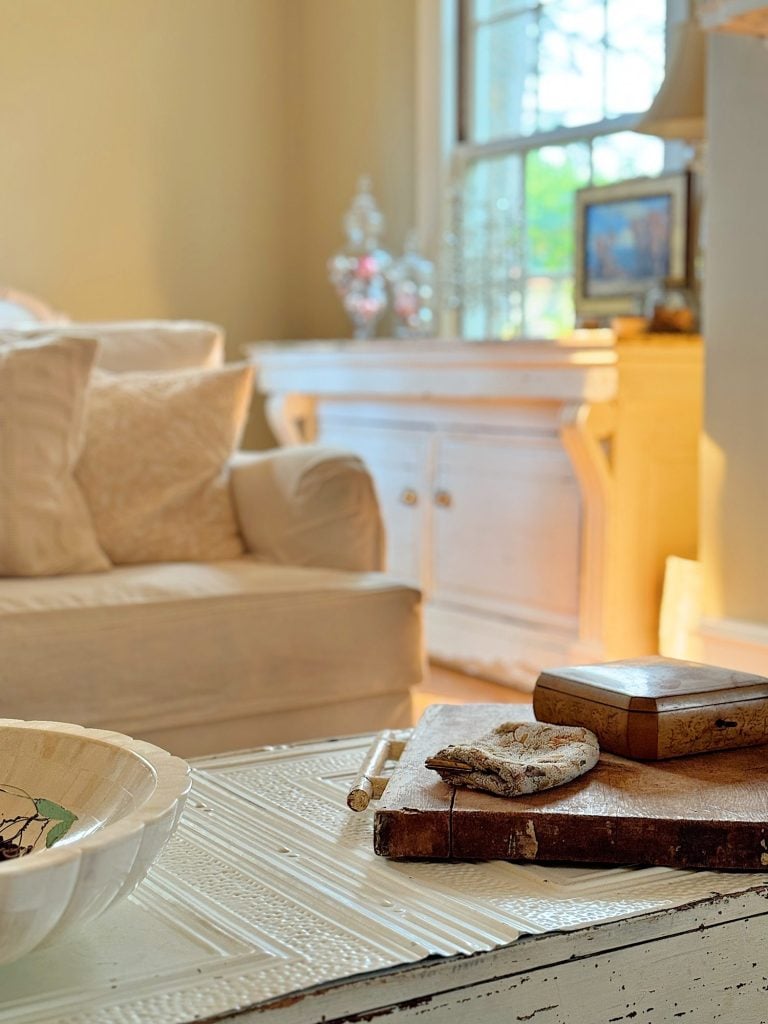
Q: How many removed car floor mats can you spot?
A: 0